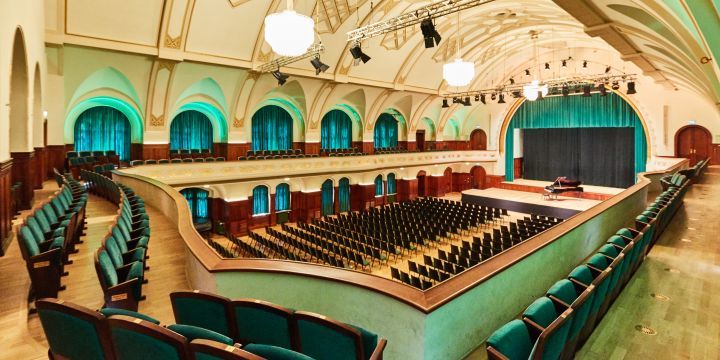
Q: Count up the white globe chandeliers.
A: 3